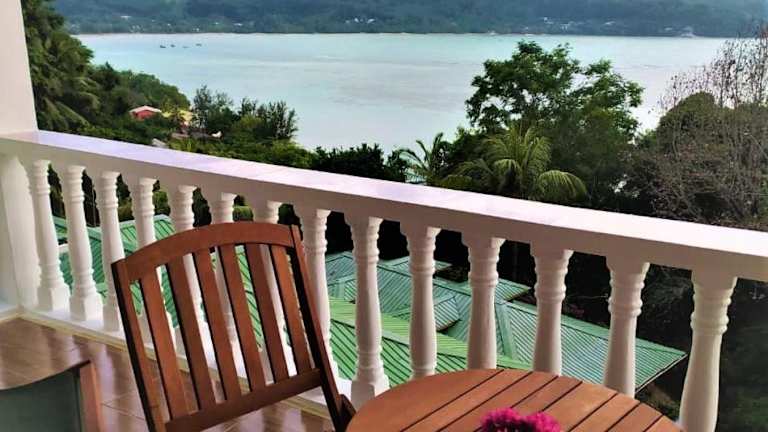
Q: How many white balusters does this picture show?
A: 14